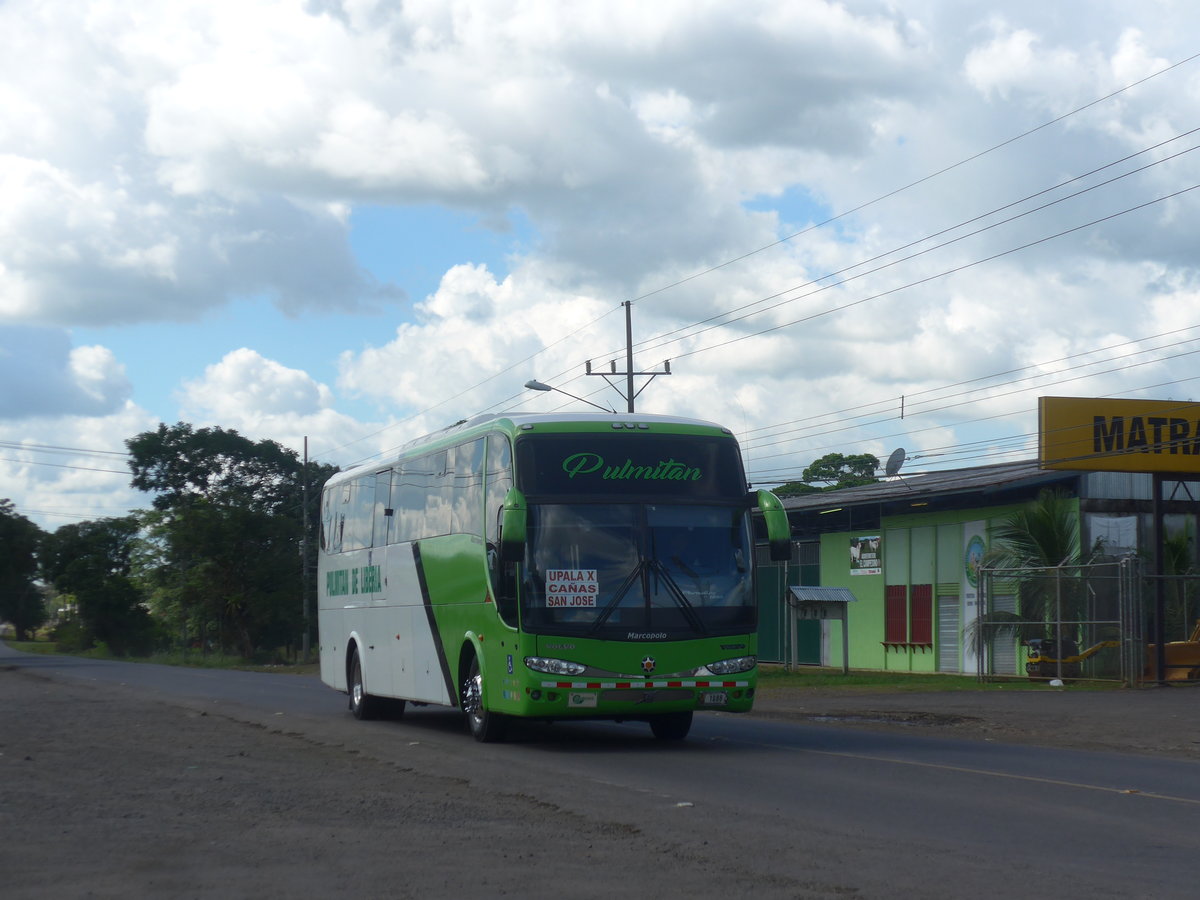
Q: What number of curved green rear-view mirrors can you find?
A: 2